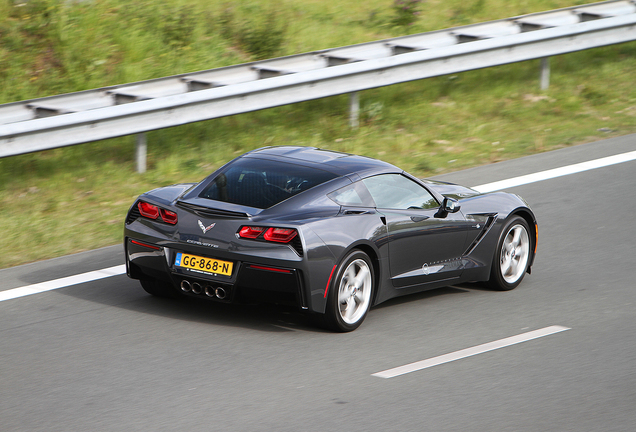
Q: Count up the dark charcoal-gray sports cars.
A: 1